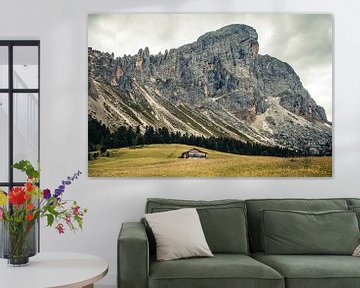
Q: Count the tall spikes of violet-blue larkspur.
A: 1